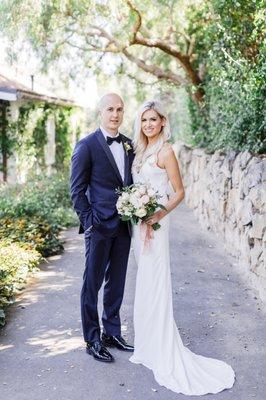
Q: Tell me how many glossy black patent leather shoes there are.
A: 2